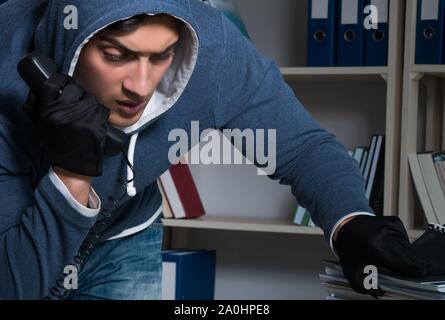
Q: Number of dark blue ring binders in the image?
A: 5